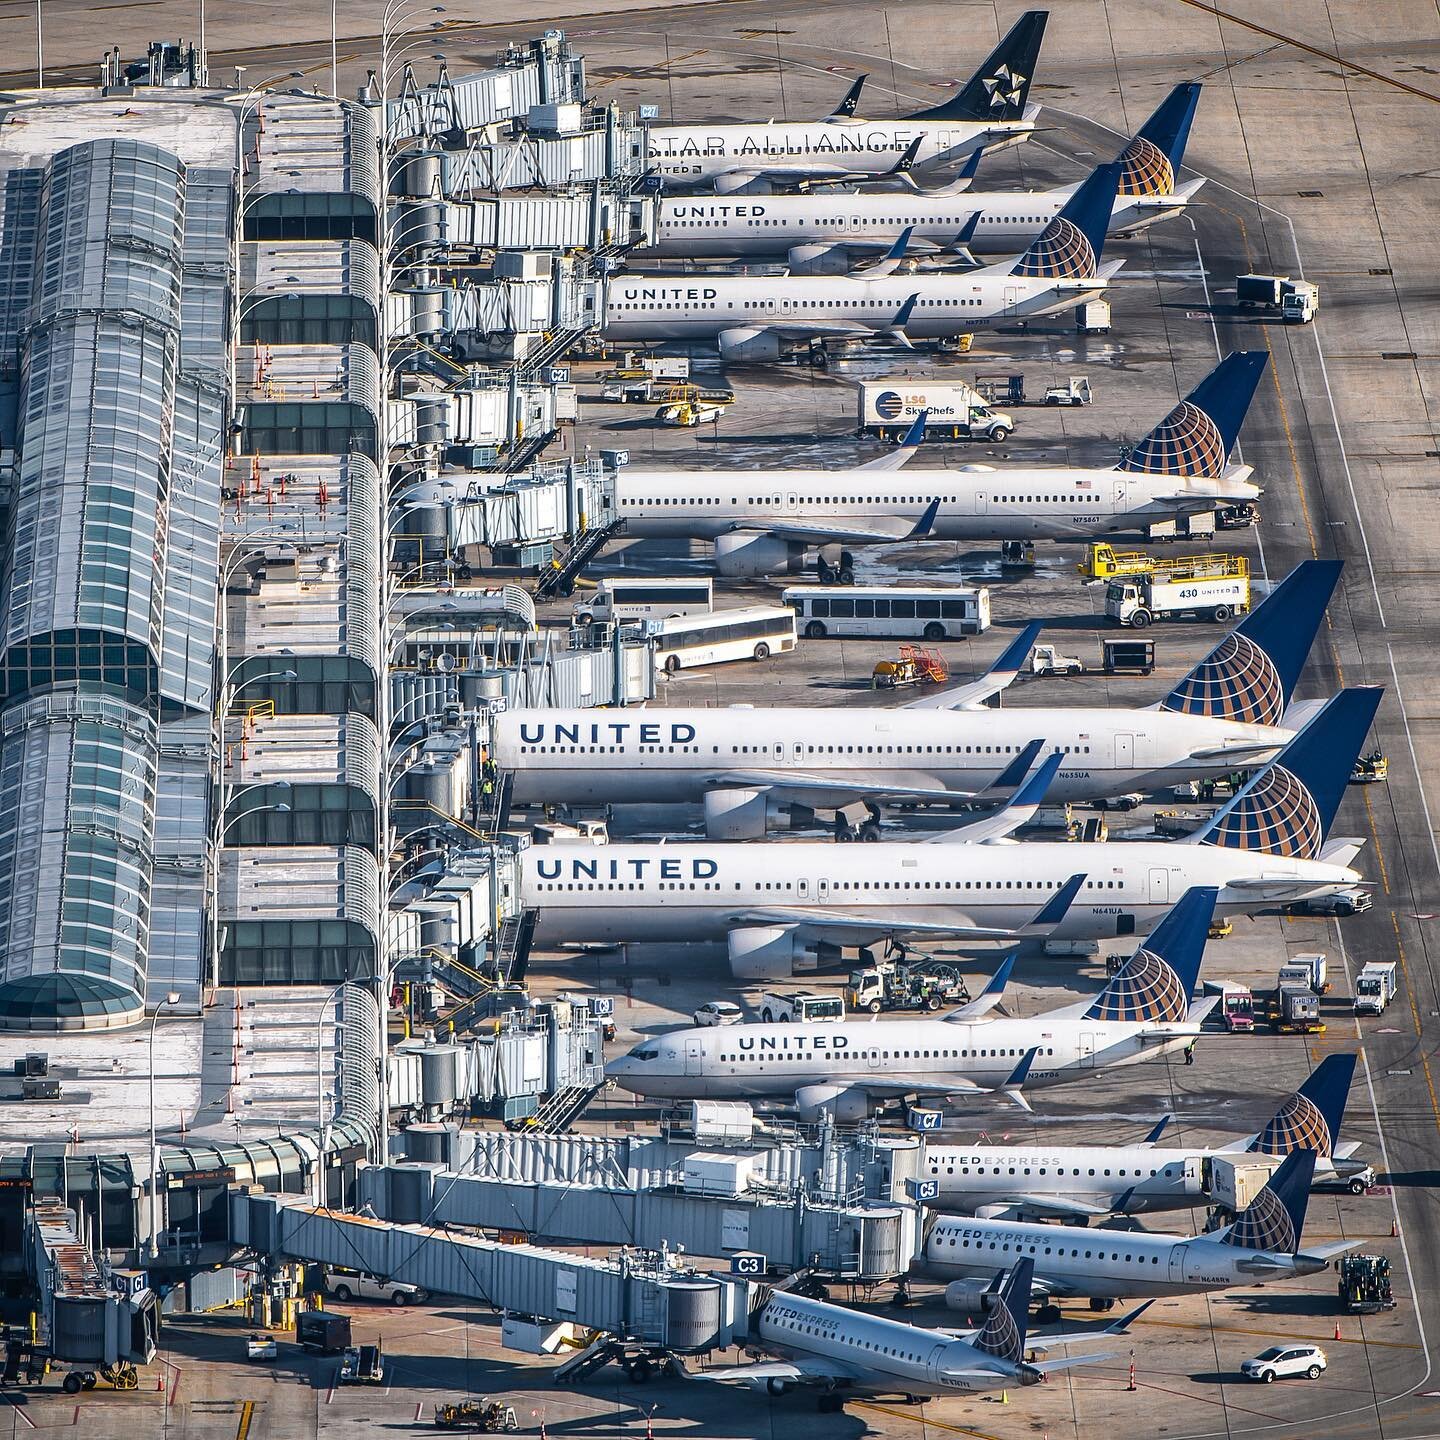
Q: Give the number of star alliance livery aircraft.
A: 1